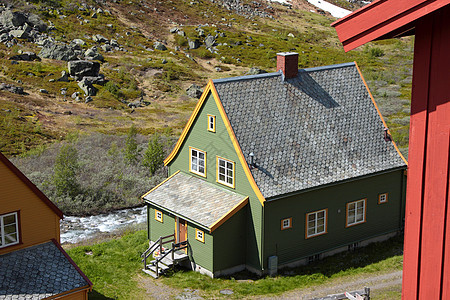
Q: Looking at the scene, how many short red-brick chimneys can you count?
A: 1